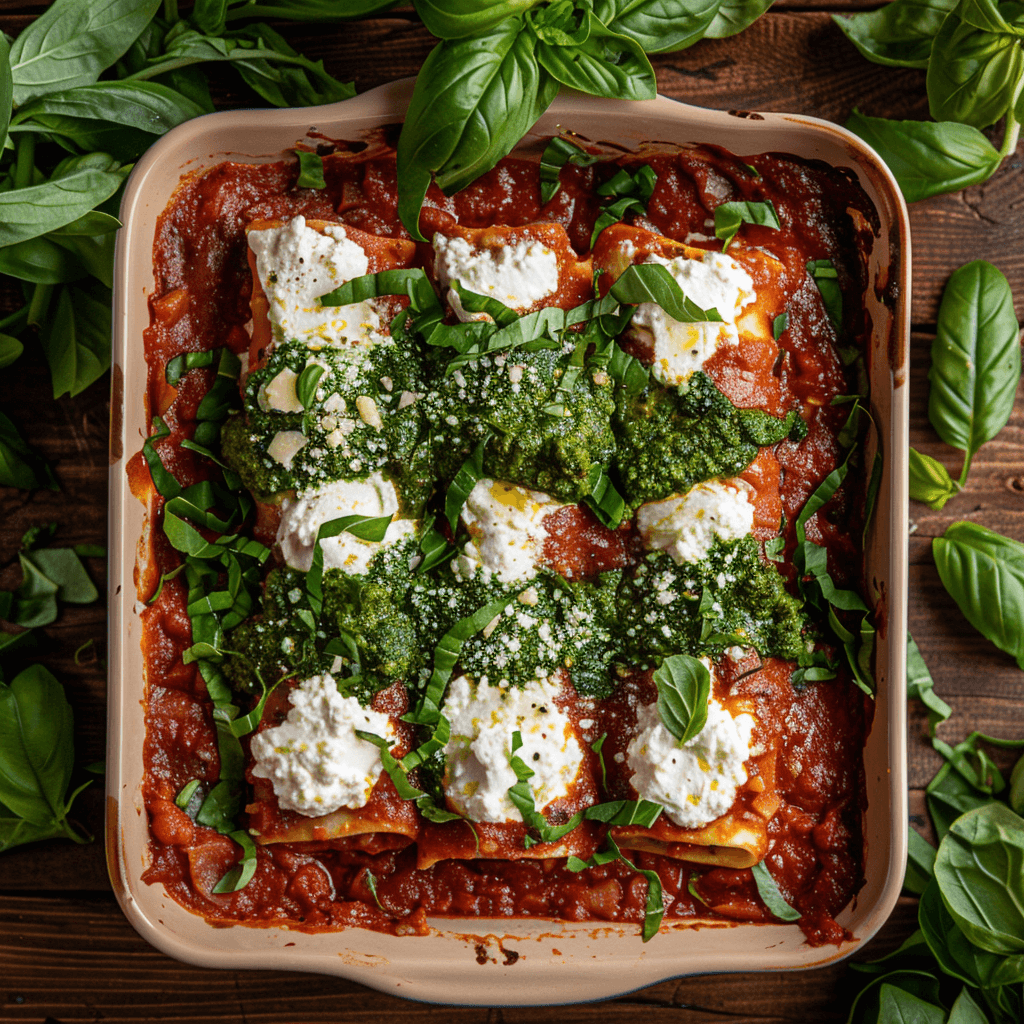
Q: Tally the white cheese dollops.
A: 9